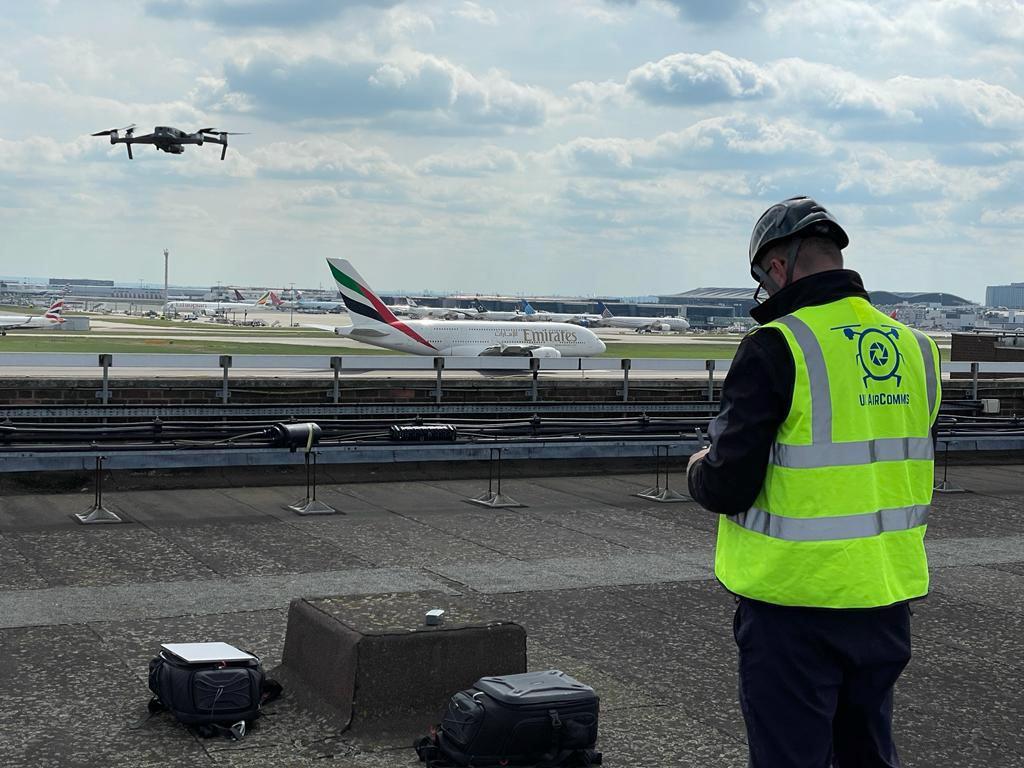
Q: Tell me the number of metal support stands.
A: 5